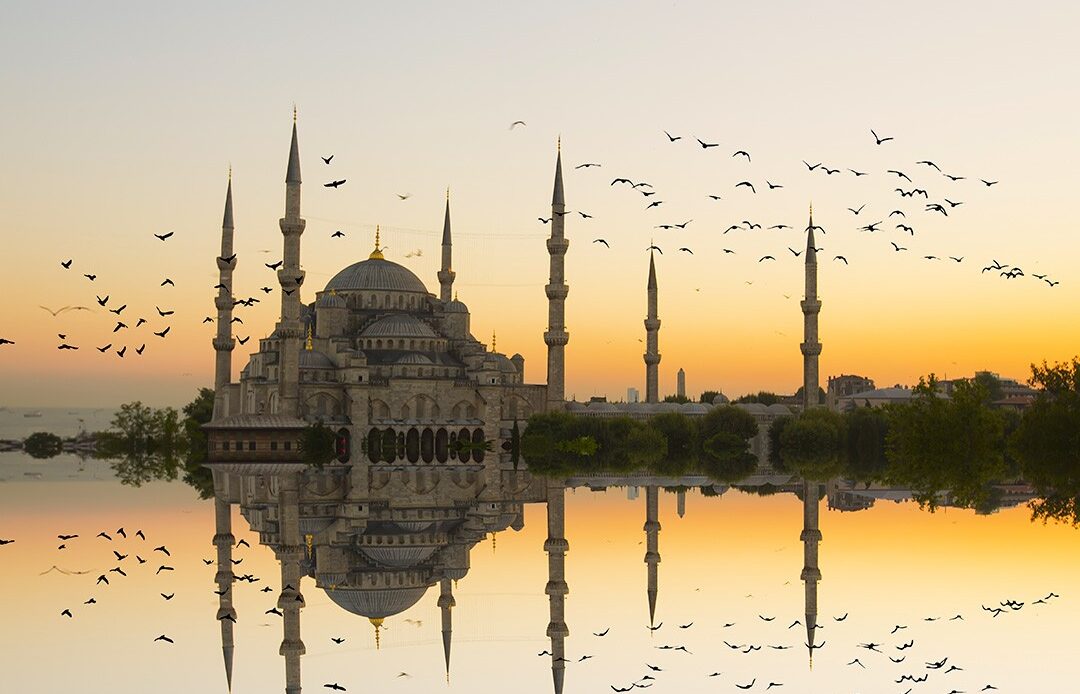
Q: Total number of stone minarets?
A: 6